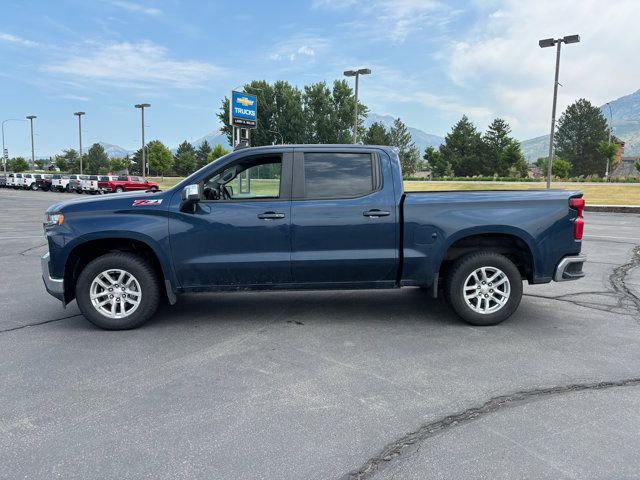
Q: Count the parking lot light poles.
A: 5